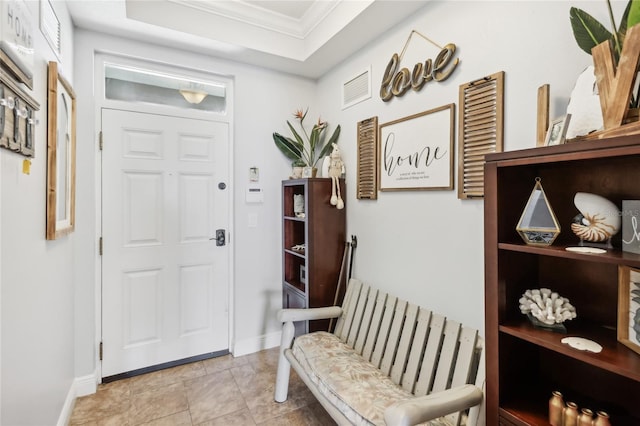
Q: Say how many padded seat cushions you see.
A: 1